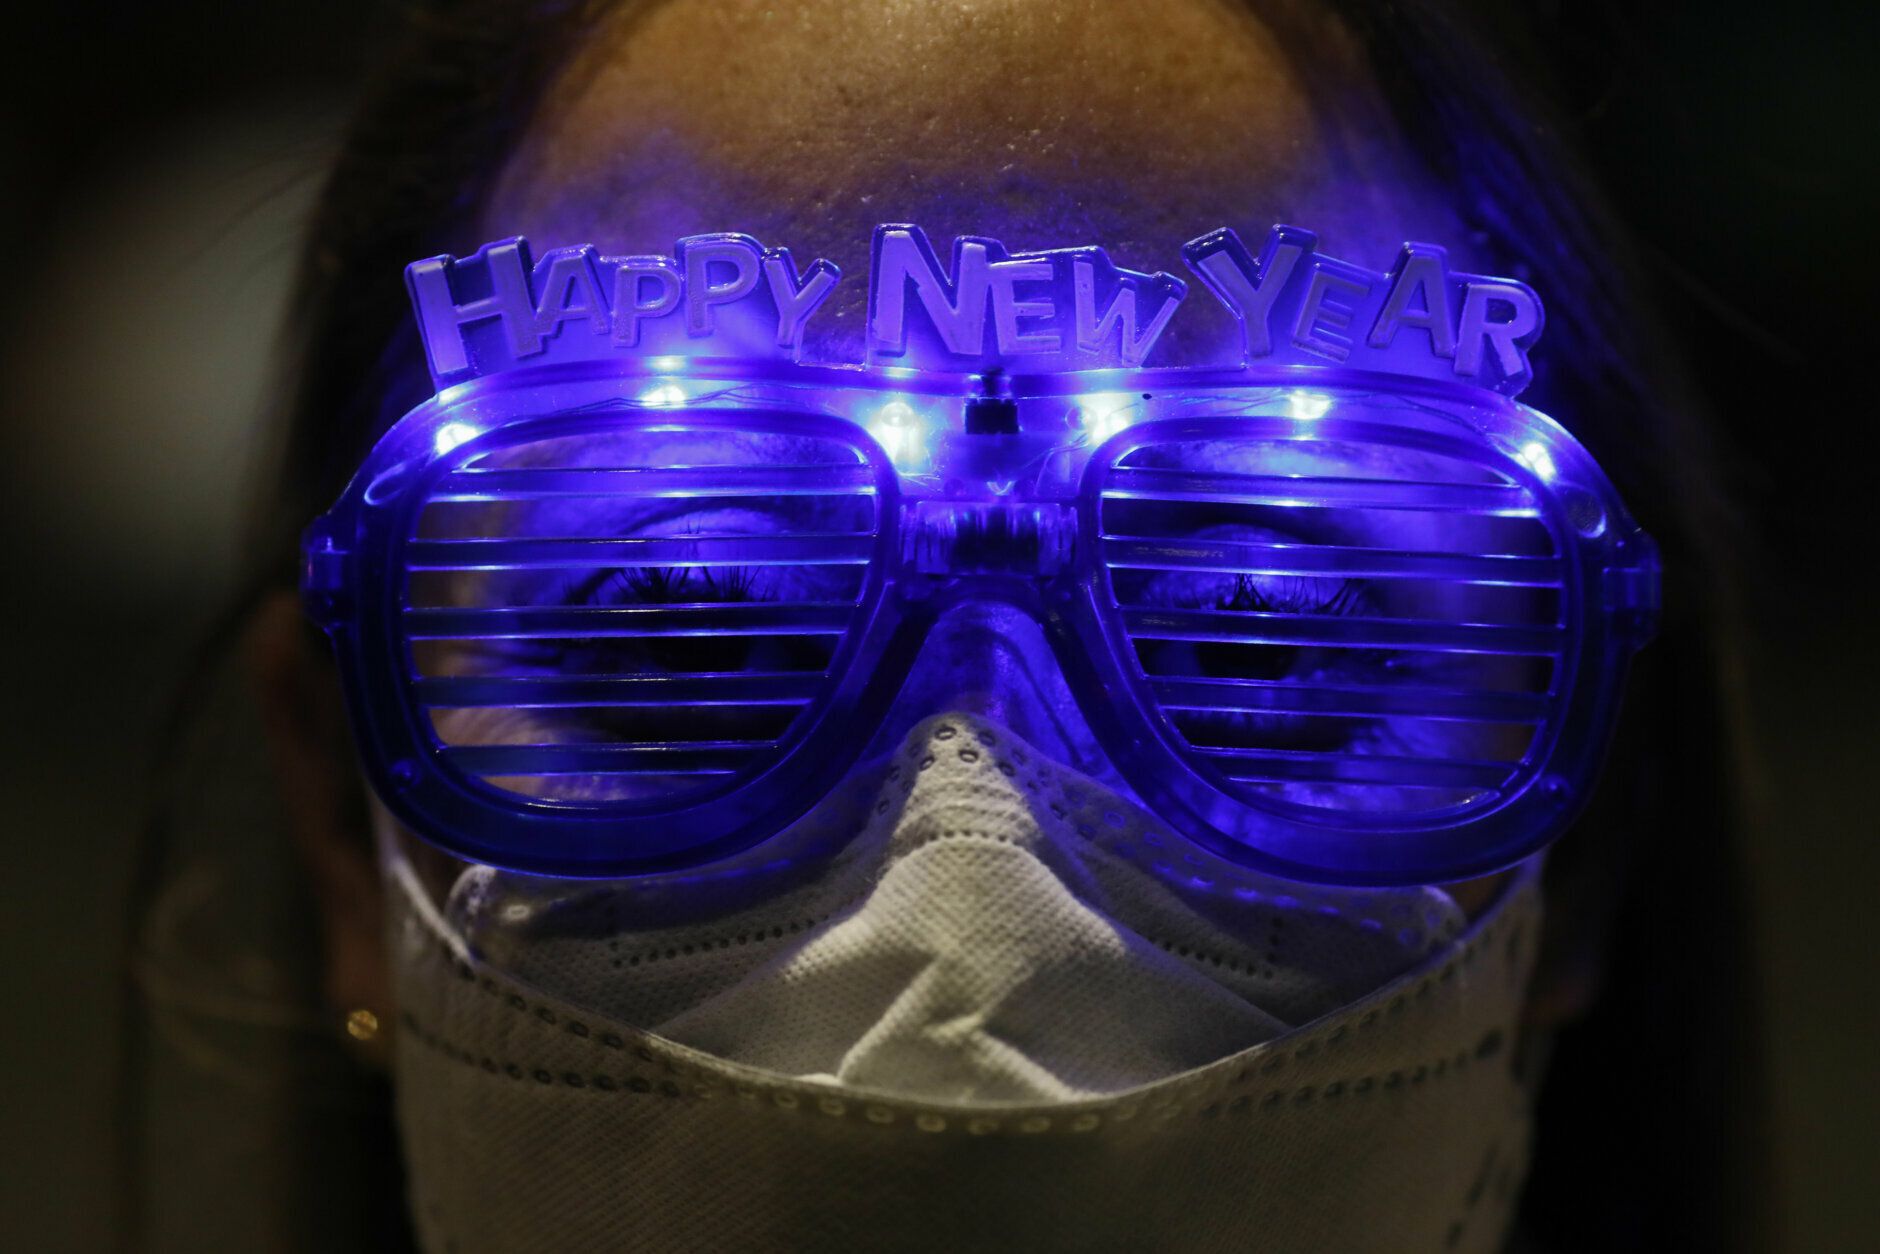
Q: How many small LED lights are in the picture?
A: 6